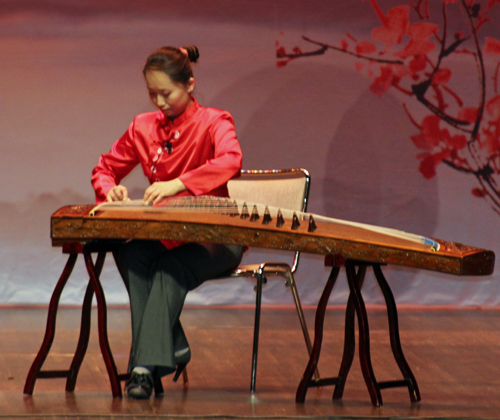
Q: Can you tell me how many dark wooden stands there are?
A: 2